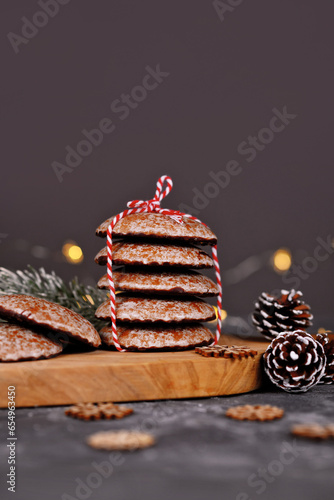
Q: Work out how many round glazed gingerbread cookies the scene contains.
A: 7